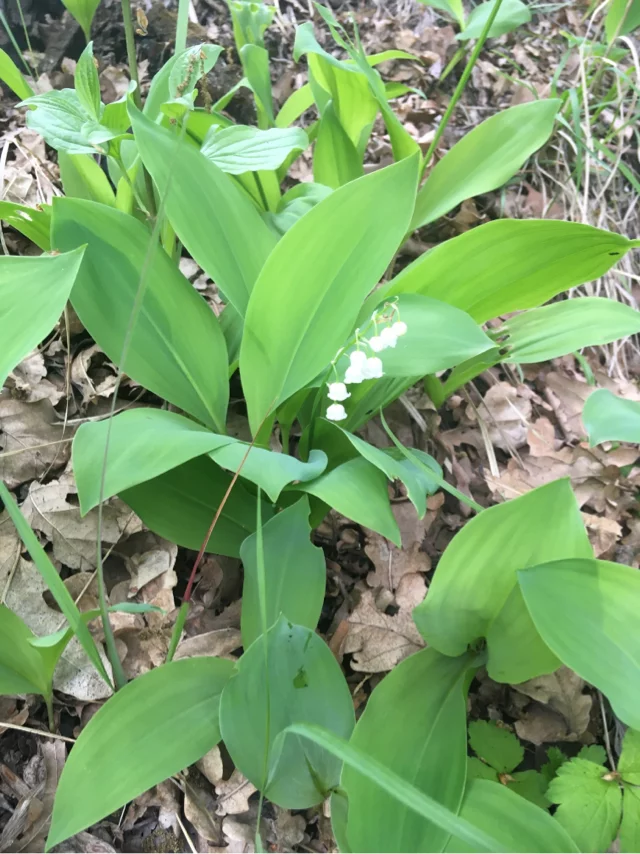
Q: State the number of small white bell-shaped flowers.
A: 8